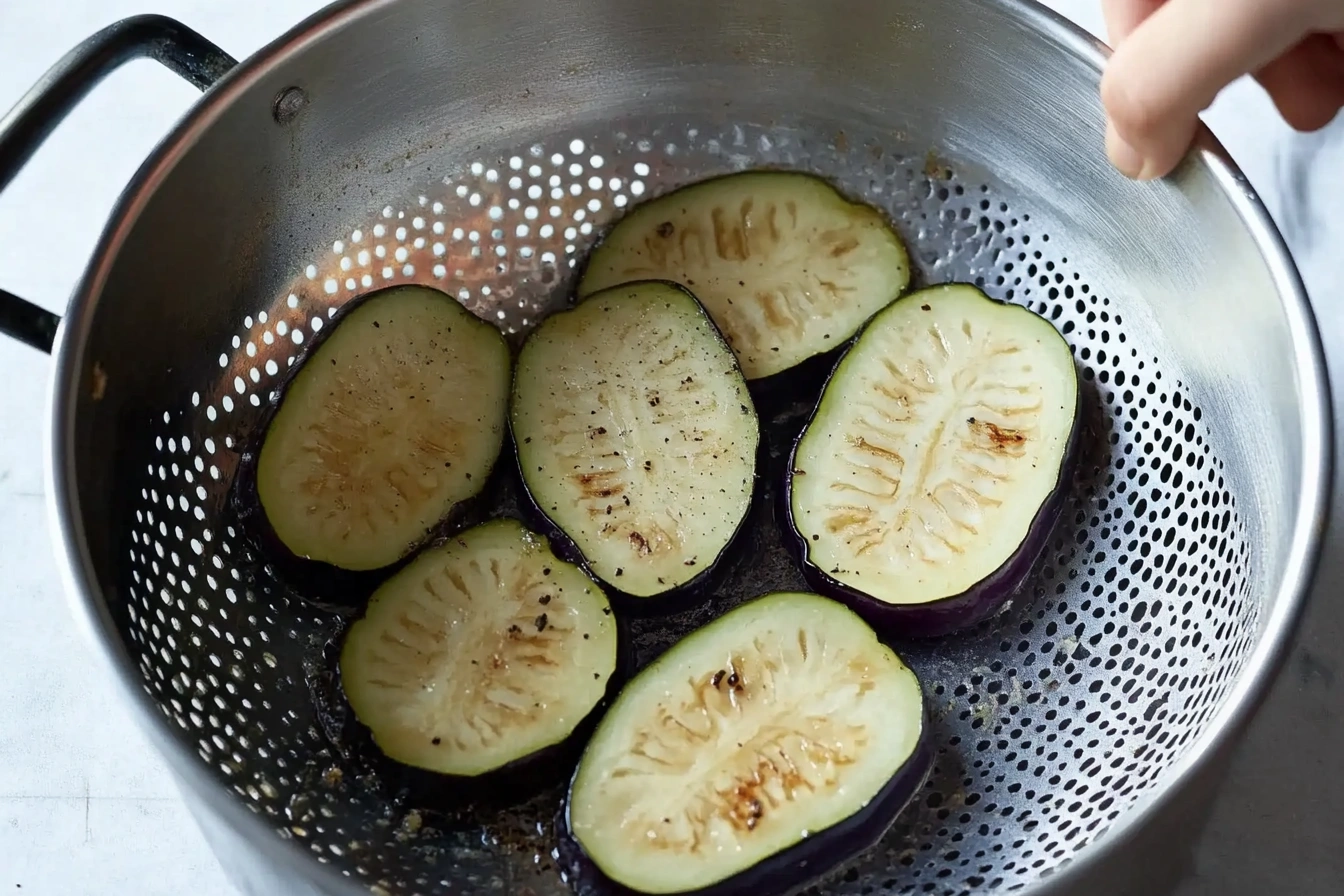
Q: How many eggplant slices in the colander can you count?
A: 6